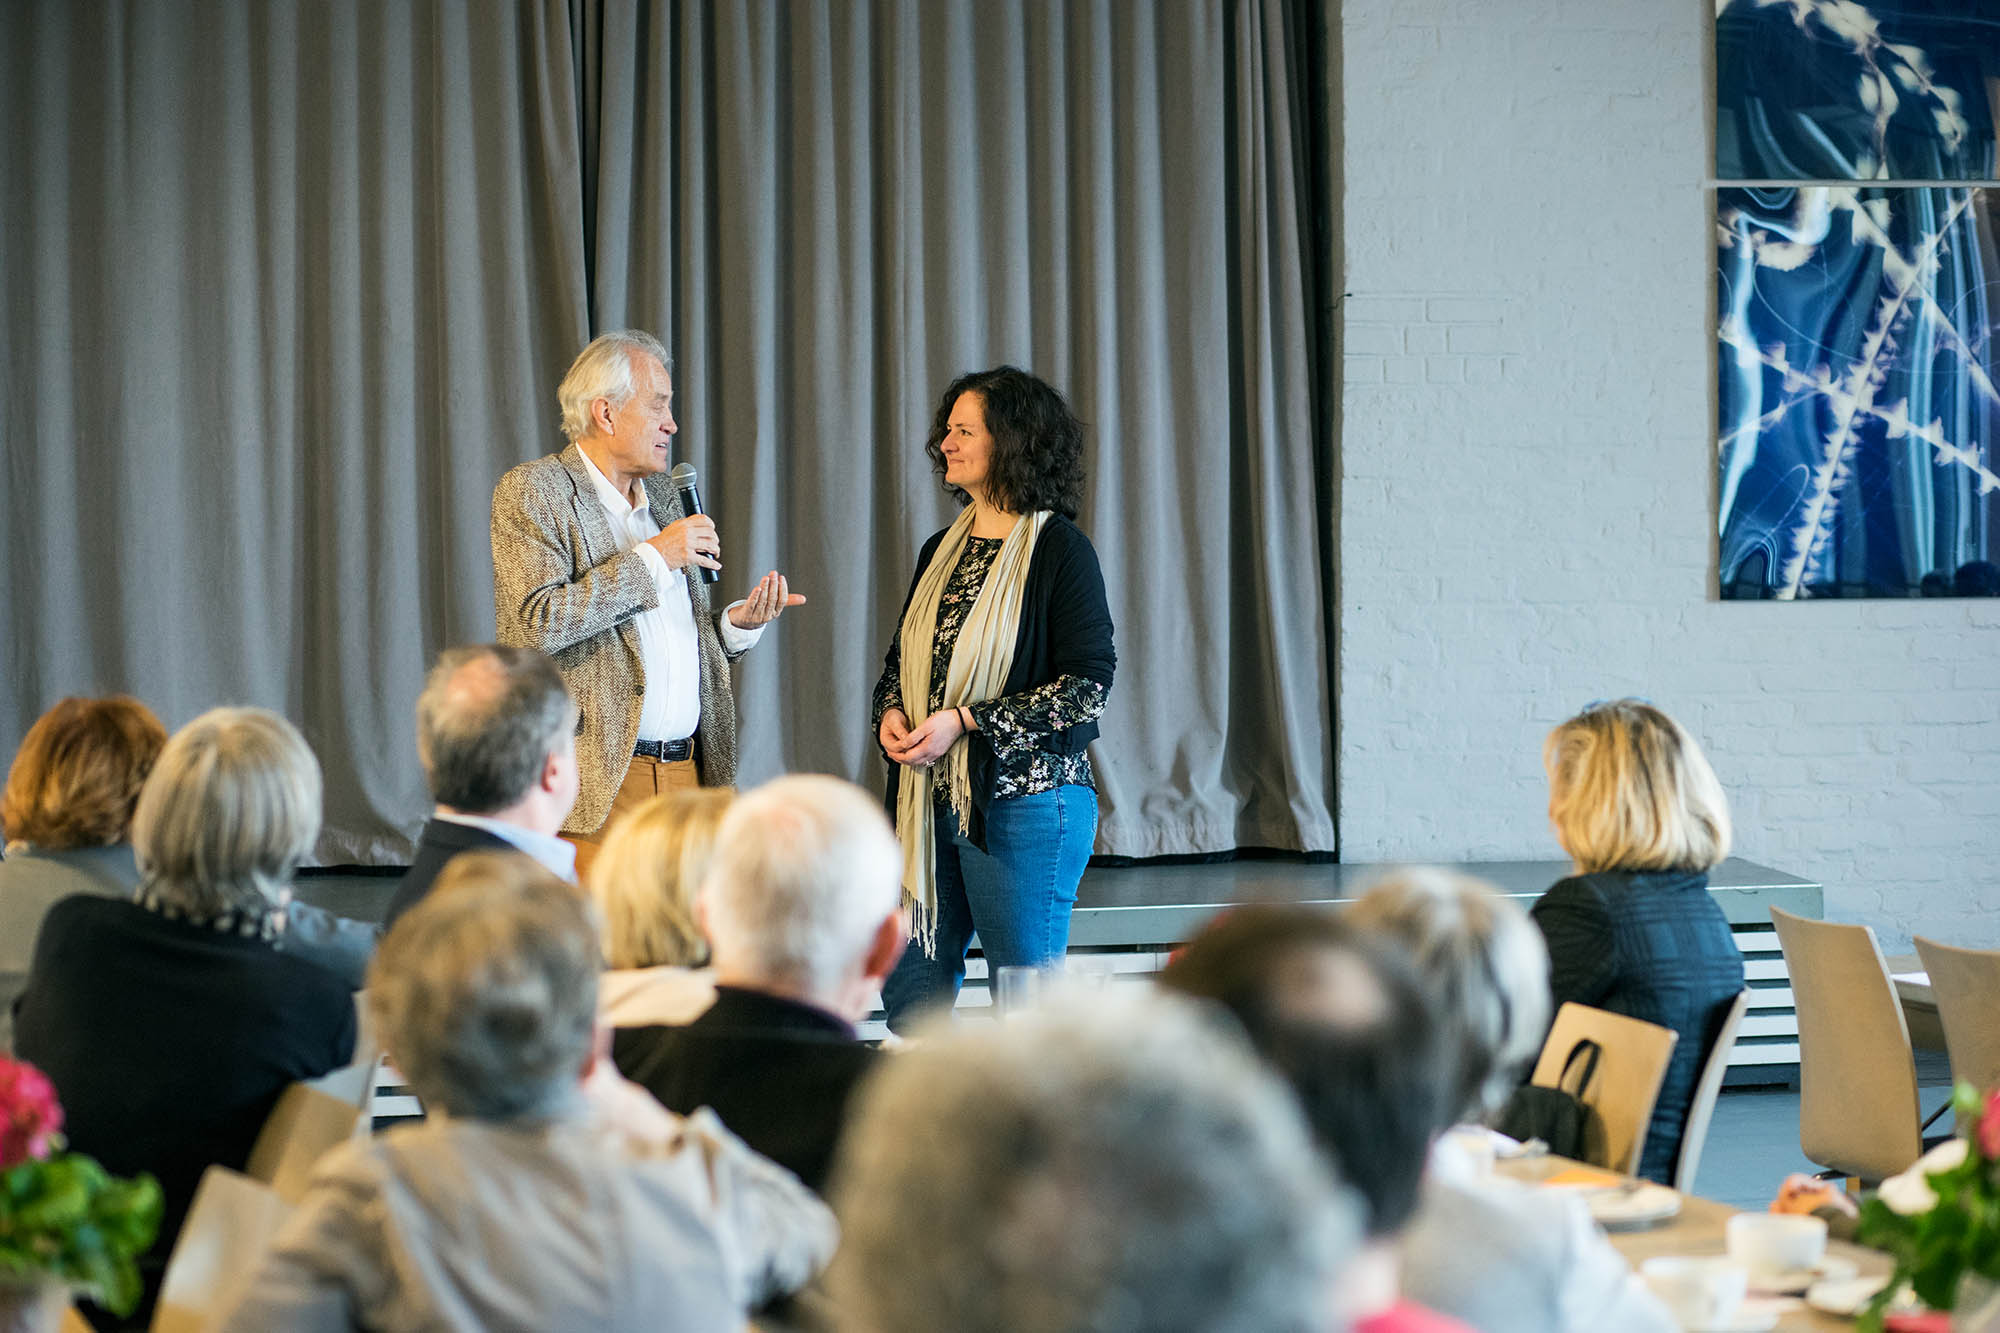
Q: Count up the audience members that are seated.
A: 10